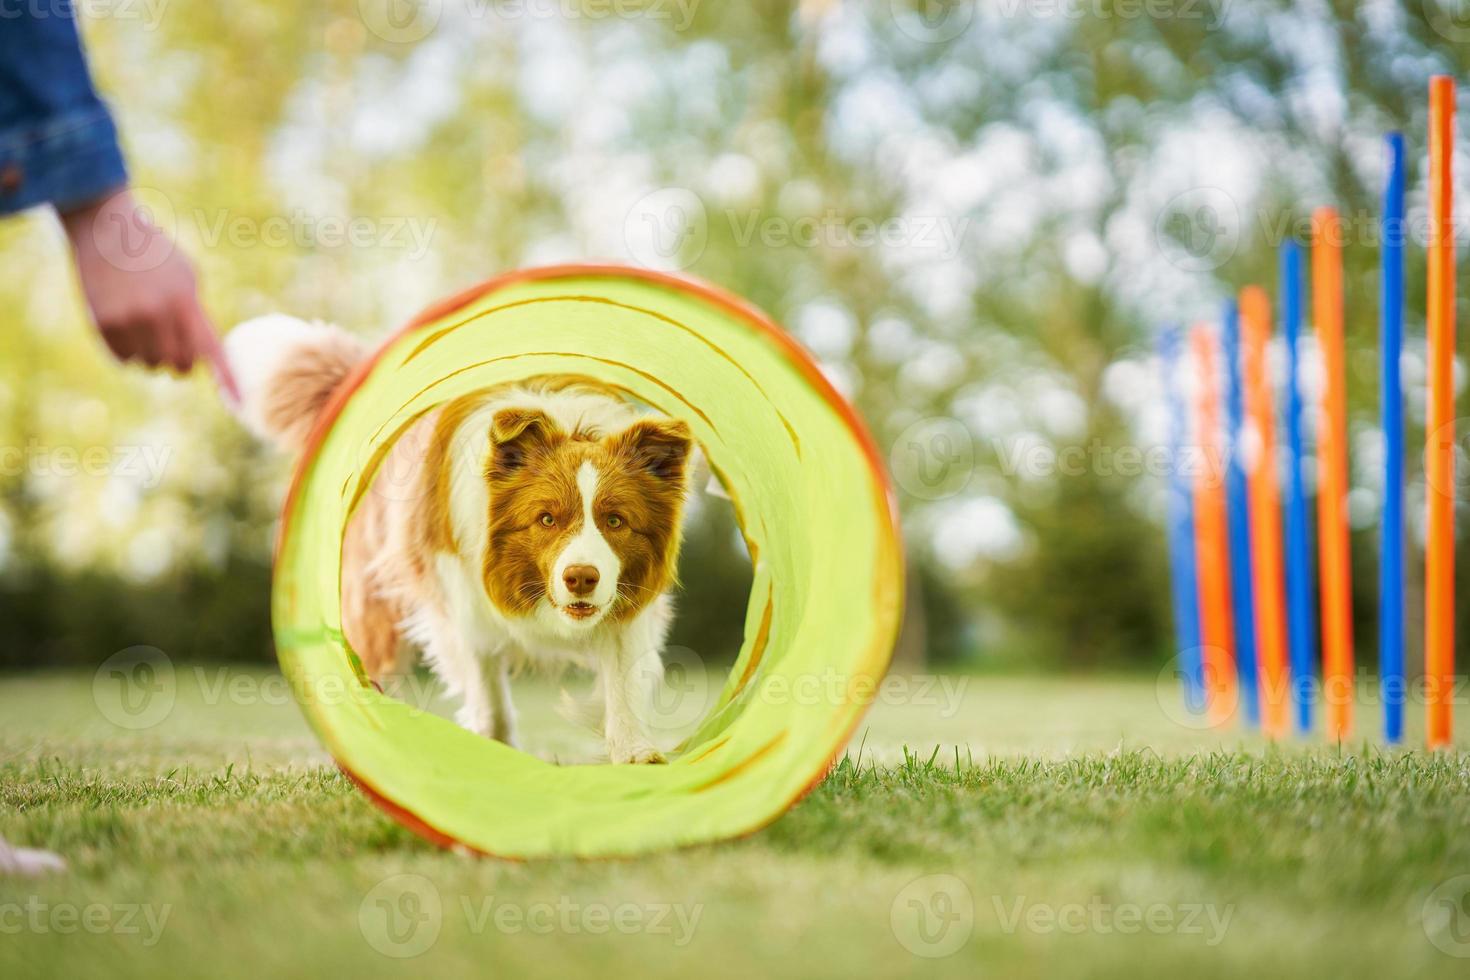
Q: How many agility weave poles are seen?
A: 8